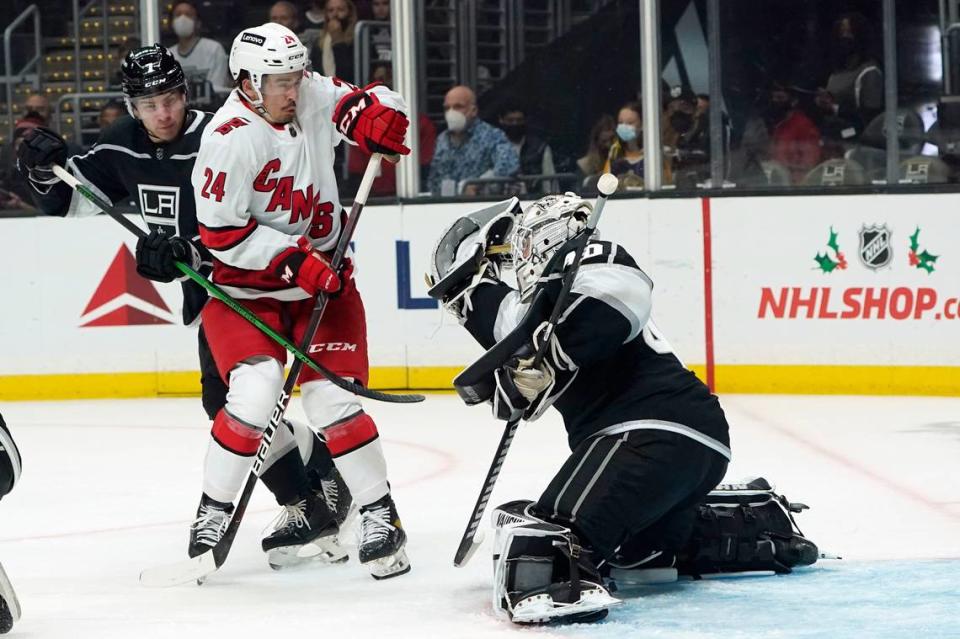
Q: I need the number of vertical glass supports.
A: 5